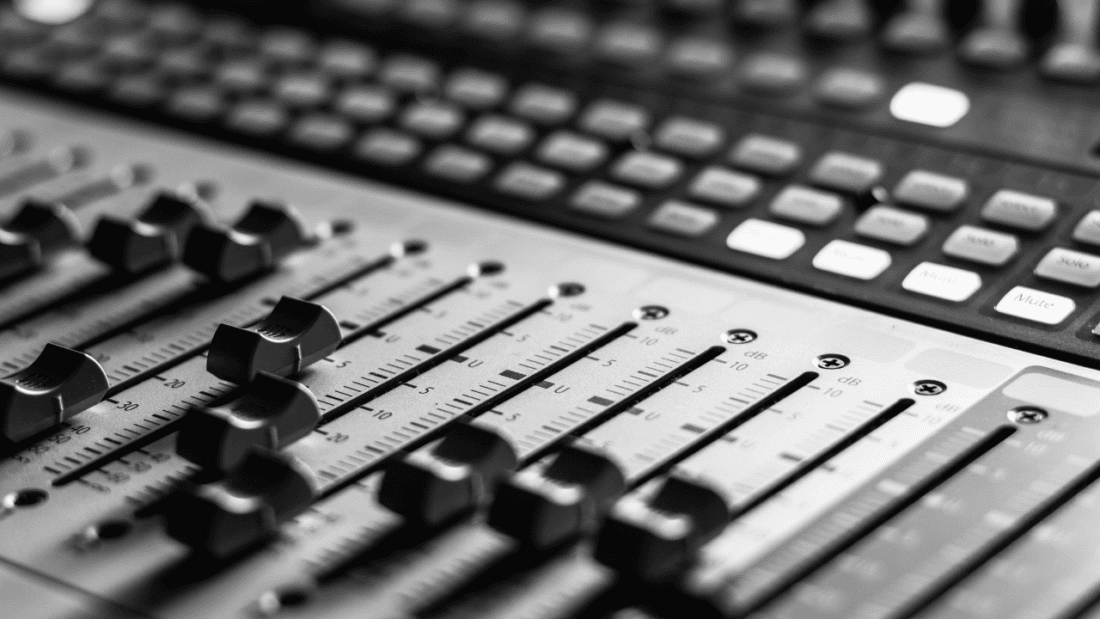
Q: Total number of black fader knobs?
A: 10